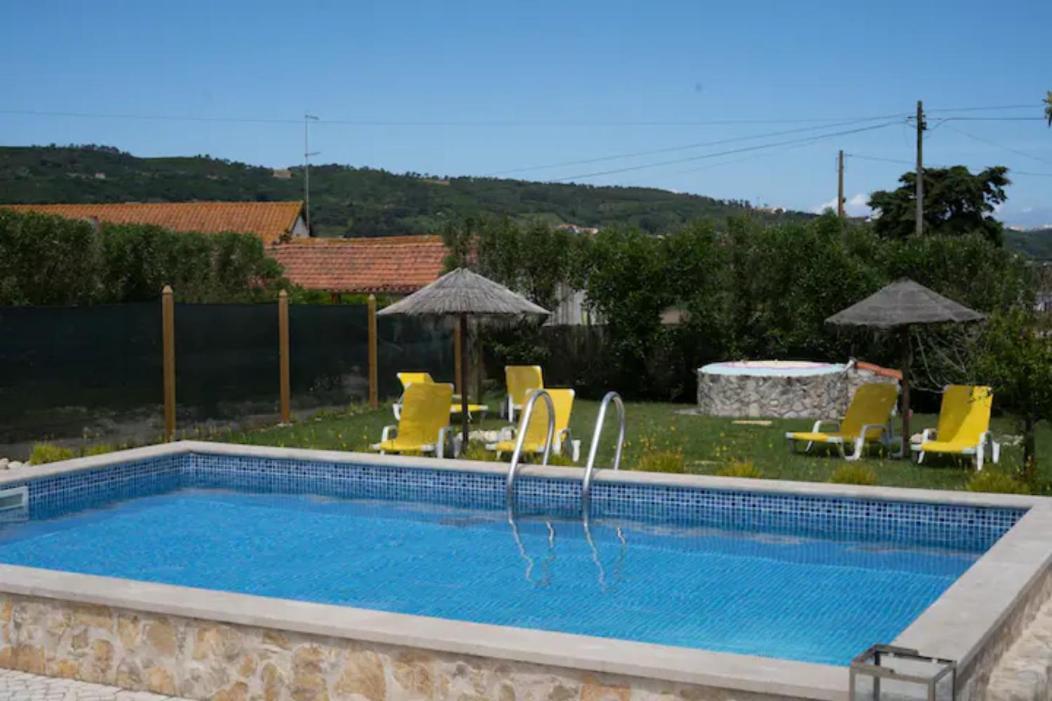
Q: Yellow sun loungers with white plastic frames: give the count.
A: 6